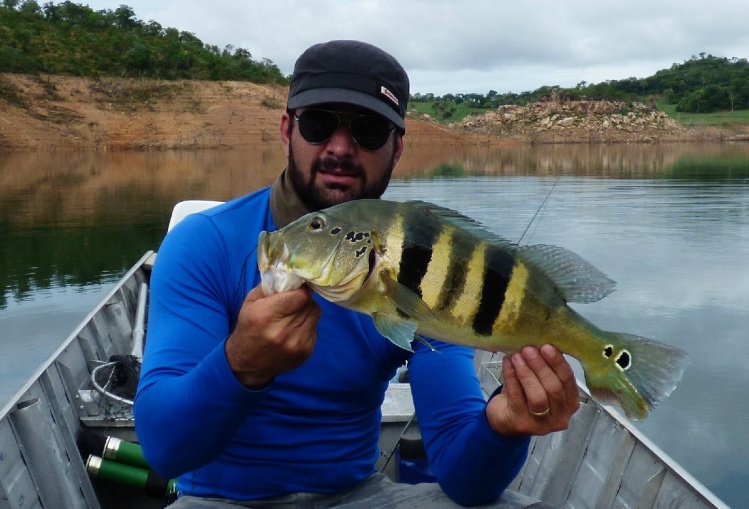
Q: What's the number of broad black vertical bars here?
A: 3